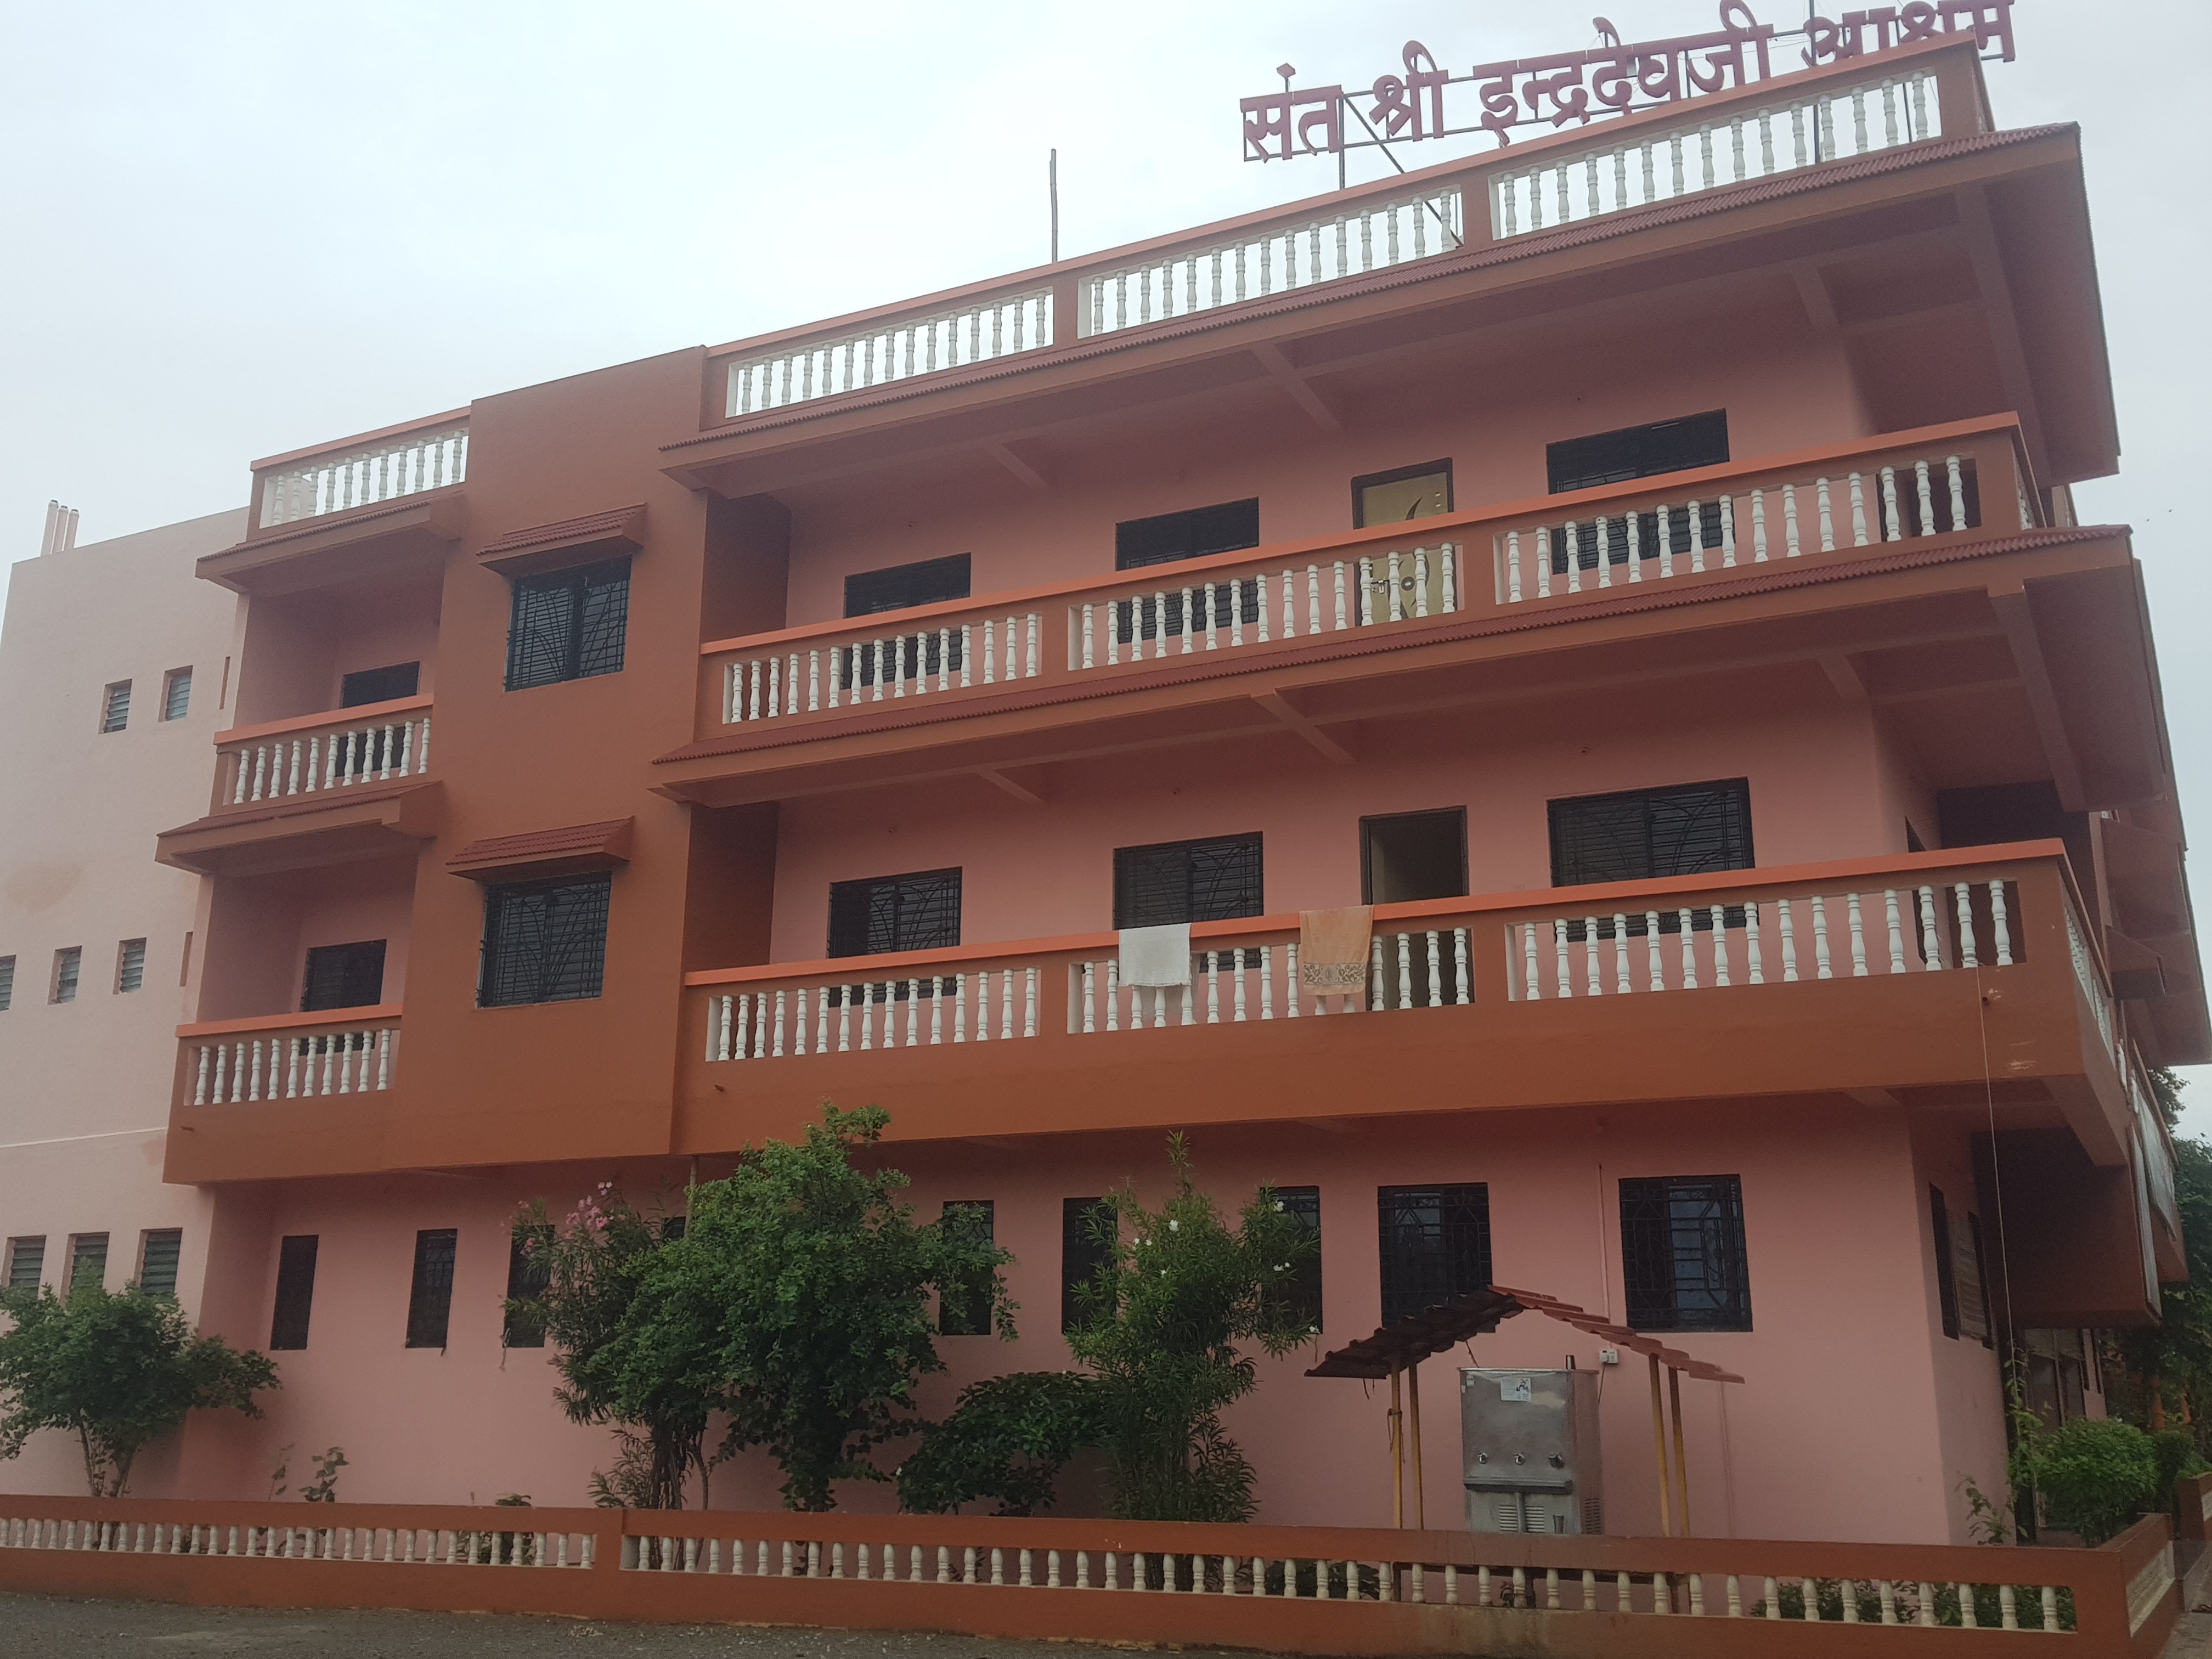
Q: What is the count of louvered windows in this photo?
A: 8